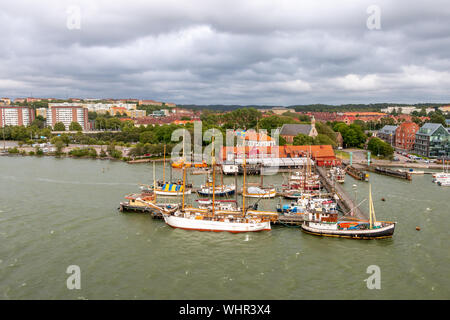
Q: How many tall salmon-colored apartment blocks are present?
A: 2